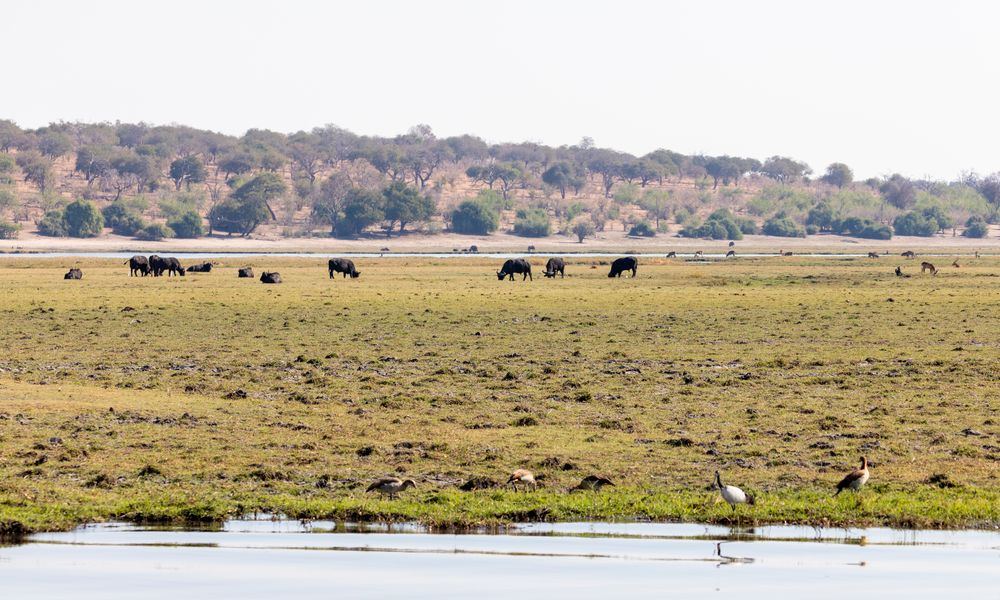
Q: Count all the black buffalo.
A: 11